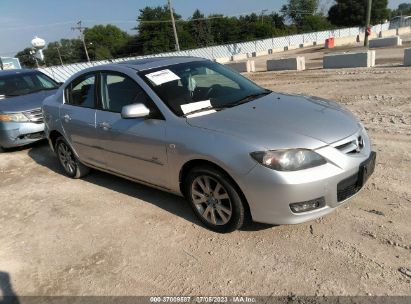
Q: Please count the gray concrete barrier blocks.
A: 5